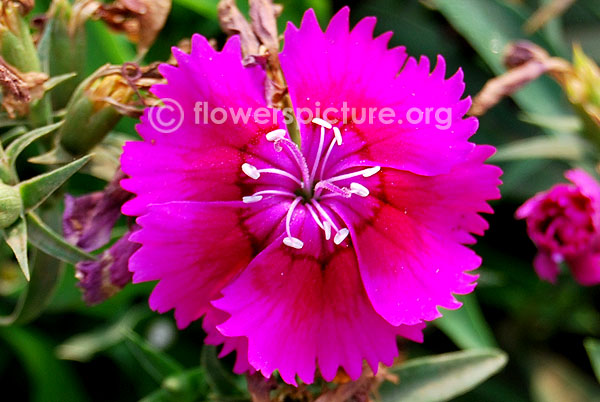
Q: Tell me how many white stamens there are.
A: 10